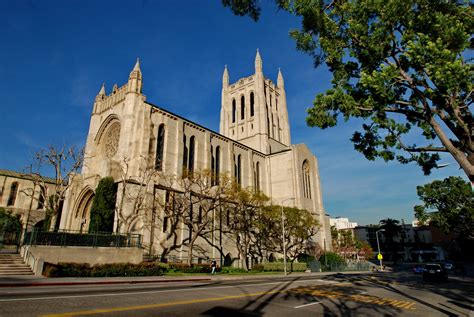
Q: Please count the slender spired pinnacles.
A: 5